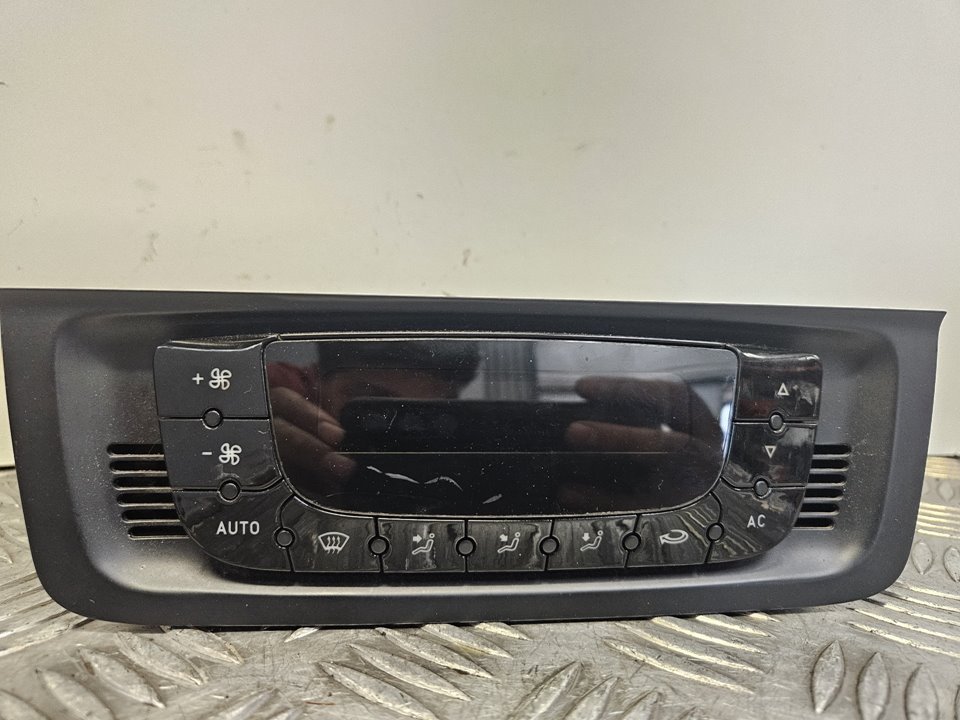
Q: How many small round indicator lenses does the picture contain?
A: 10